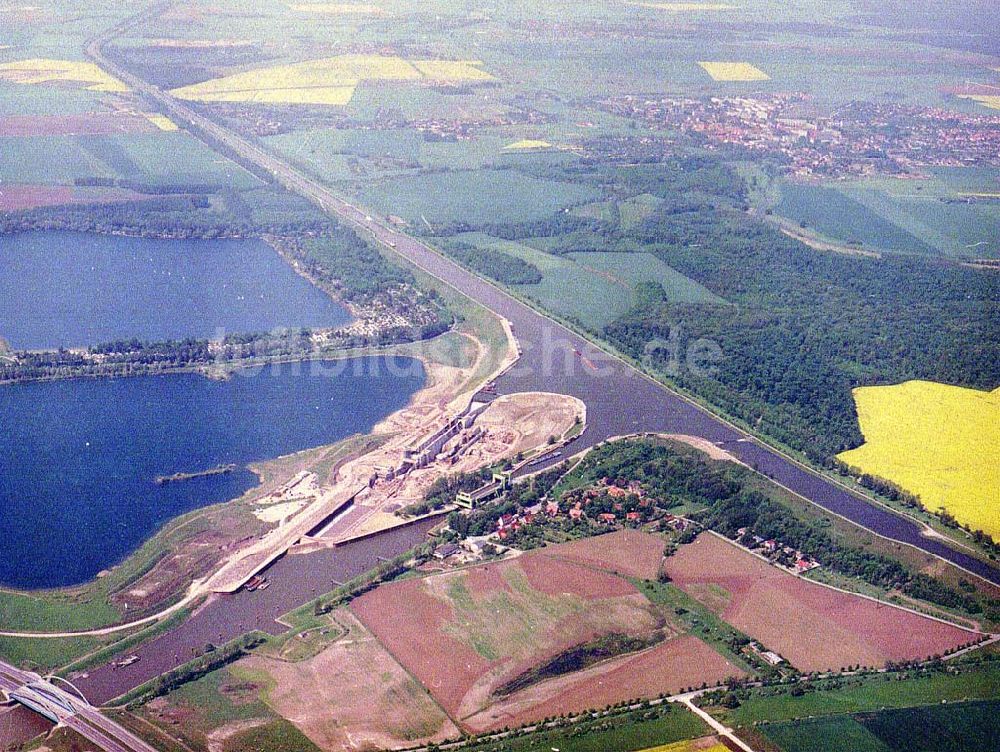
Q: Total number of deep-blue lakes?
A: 2